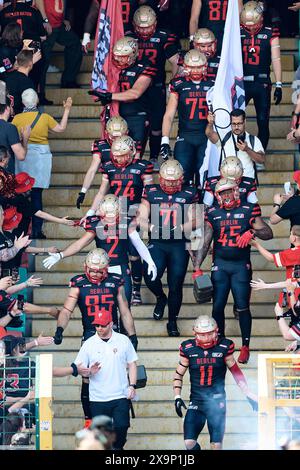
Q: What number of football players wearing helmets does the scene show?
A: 13